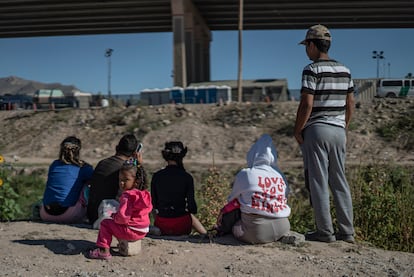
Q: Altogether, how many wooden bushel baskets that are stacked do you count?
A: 0